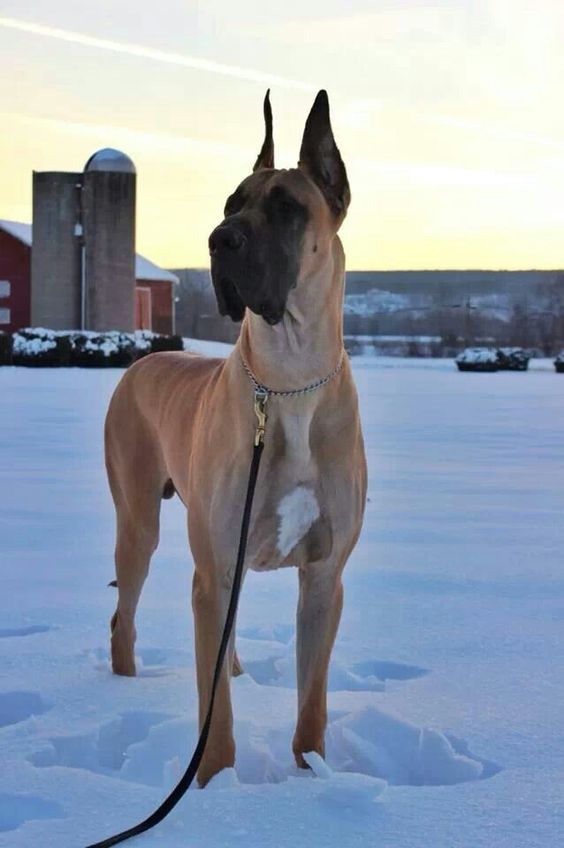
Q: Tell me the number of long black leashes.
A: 1